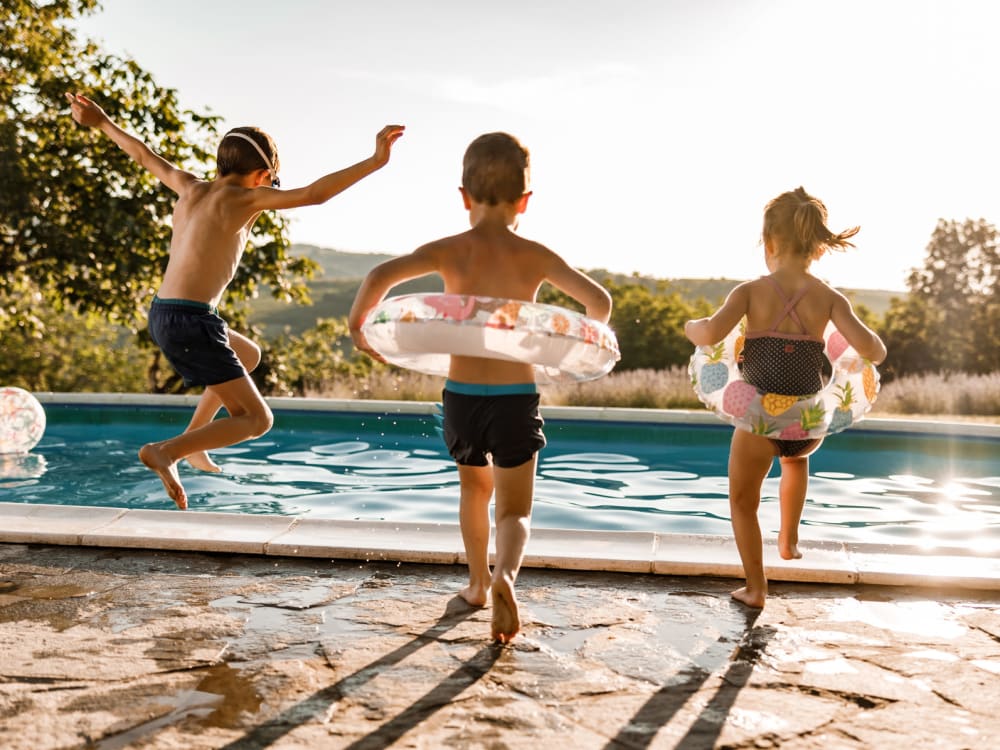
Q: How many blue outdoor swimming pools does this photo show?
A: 1